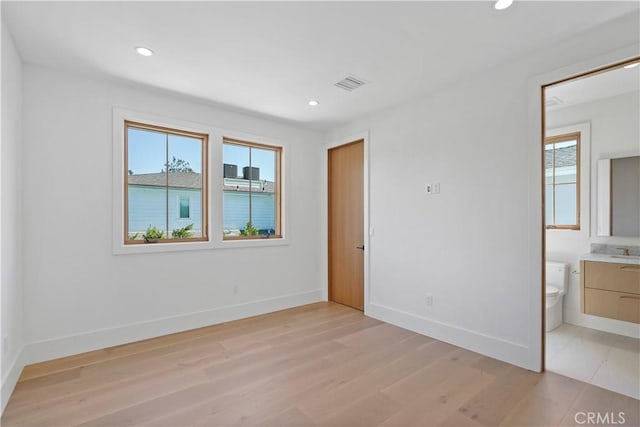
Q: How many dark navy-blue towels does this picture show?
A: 0